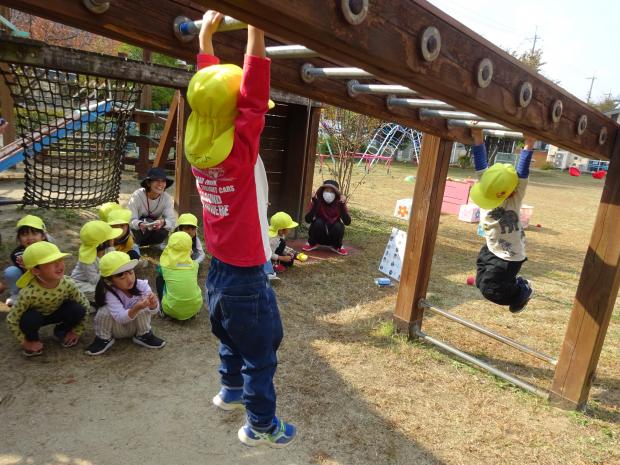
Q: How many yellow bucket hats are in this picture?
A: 11